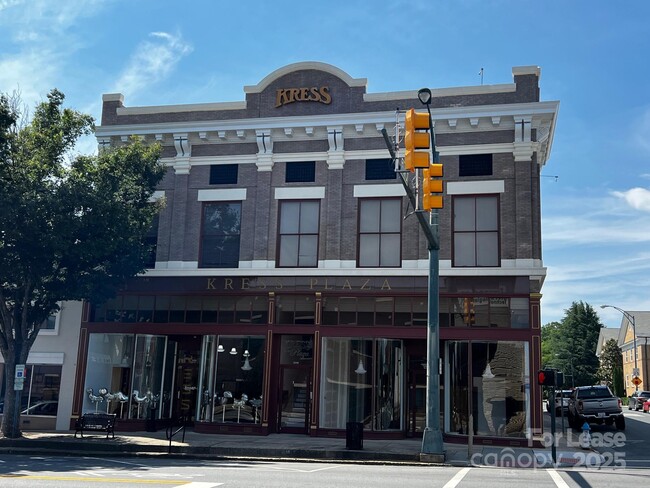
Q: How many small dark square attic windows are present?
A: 4